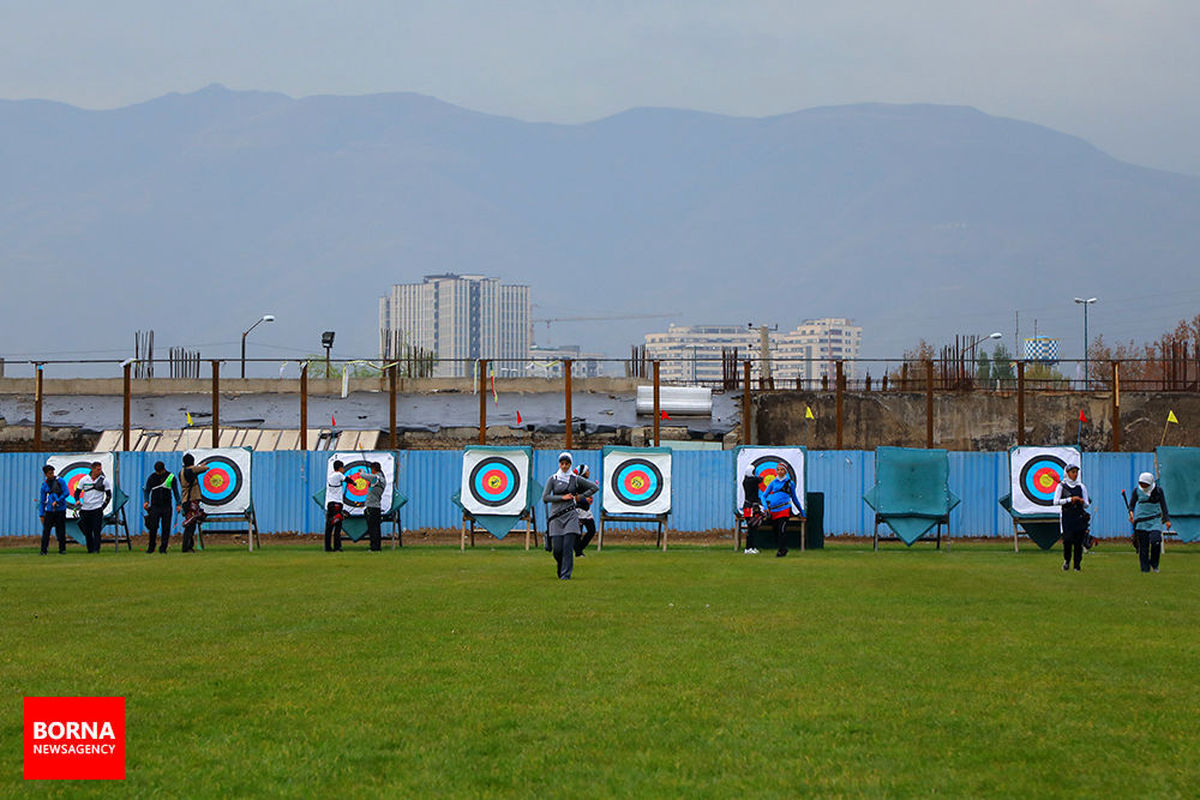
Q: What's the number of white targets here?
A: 7